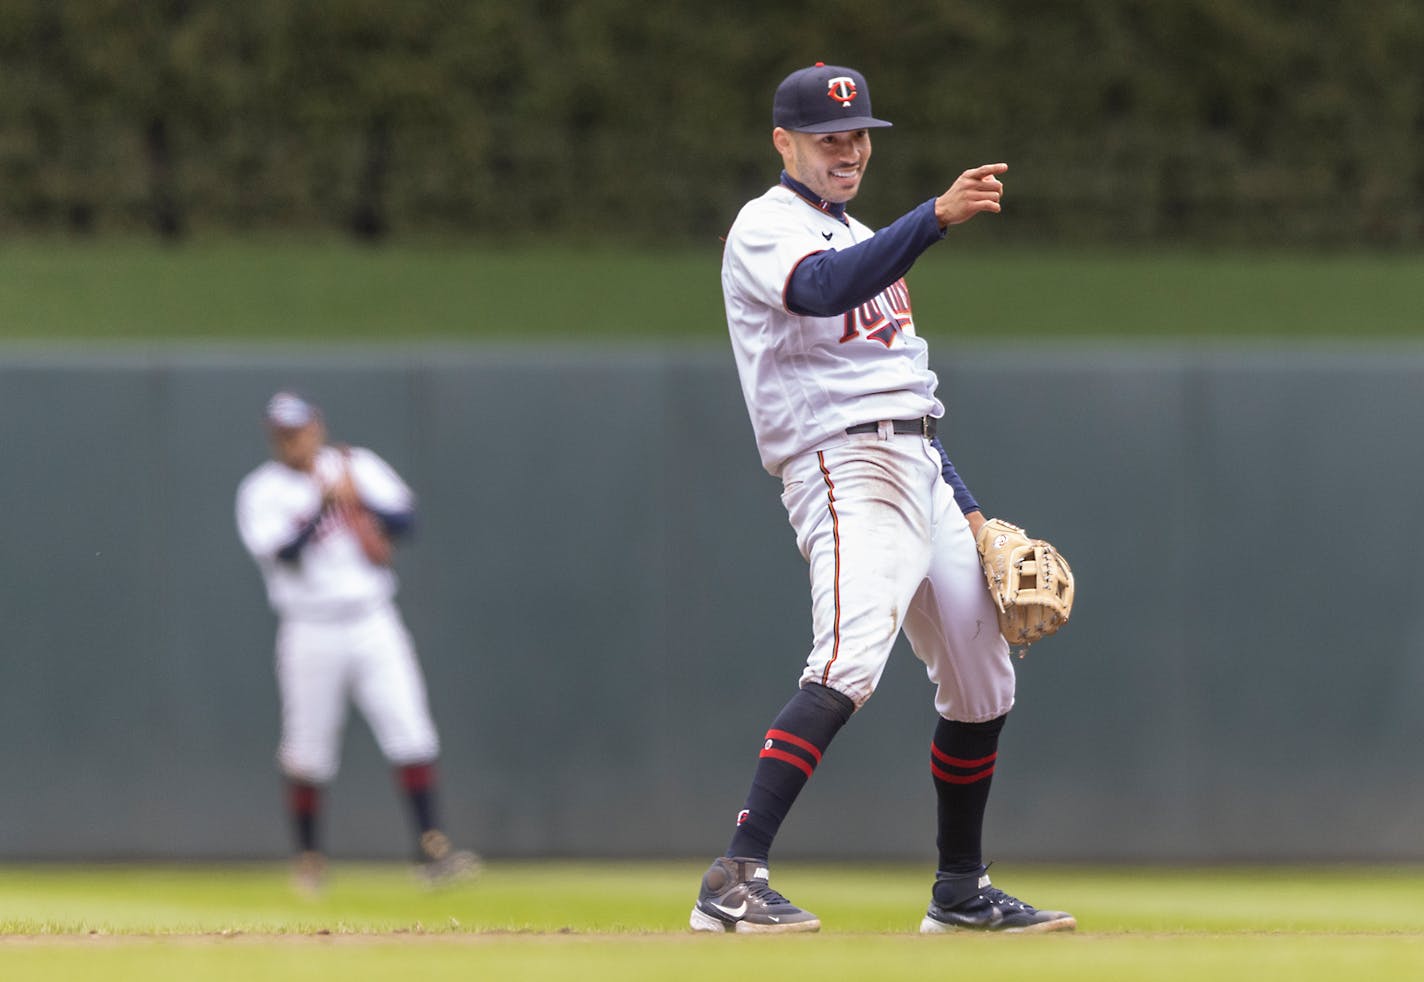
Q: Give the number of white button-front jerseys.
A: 2